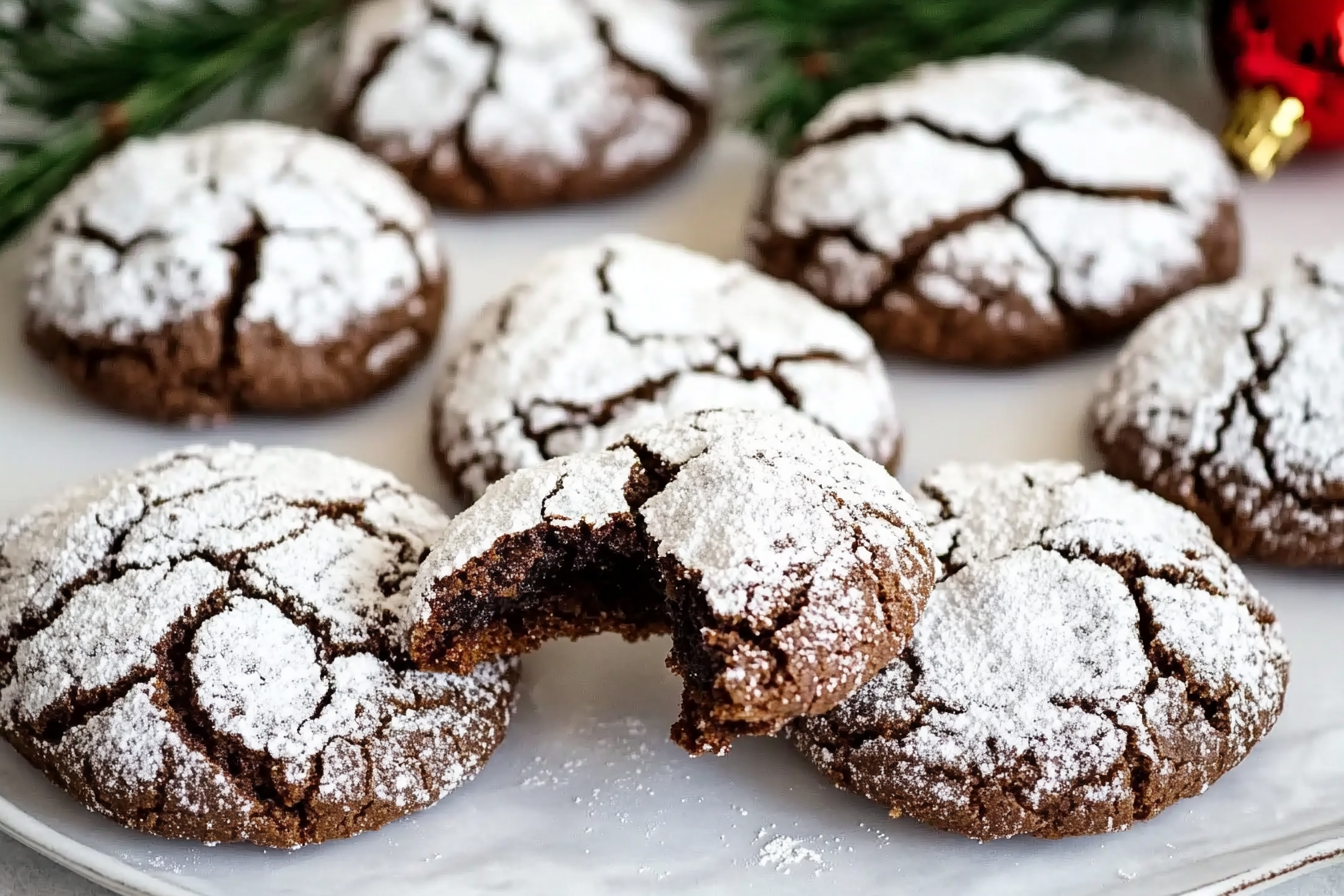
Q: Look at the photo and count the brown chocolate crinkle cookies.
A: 8